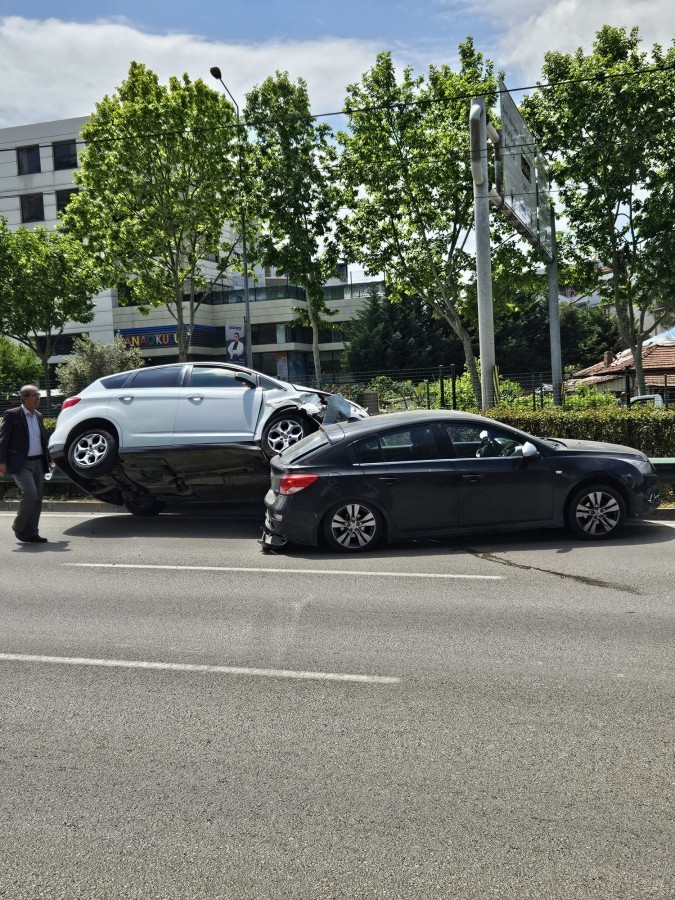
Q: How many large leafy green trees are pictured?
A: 5